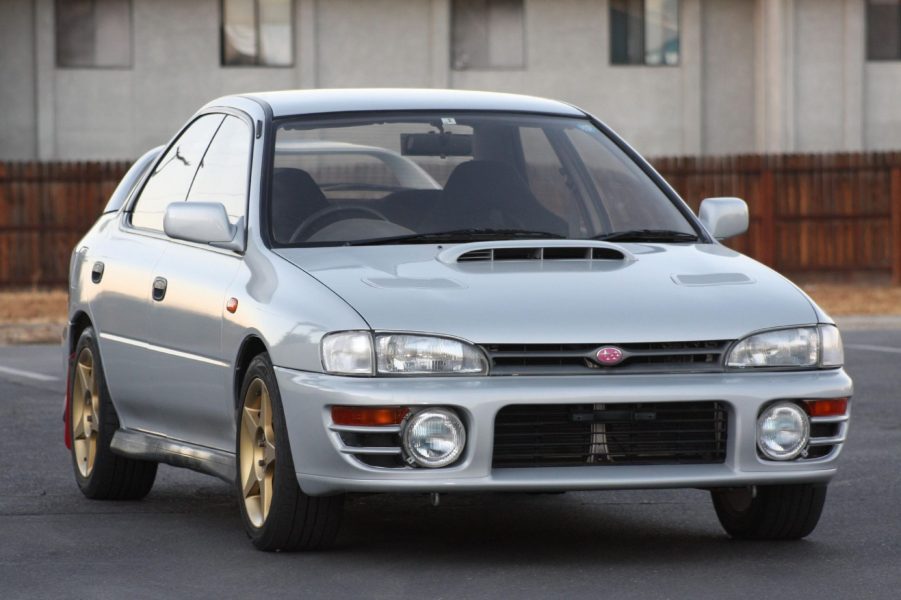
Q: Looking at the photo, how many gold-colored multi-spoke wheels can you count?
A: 2